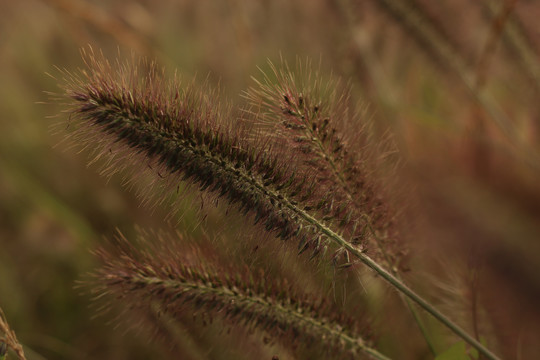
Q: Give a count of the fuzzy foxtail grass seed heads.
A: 3